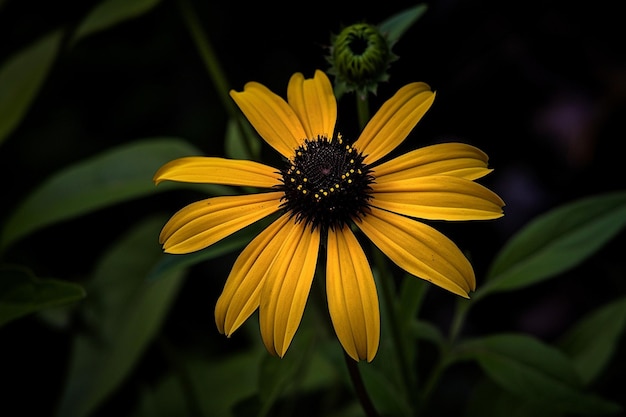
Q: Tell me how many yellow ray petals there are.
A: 11